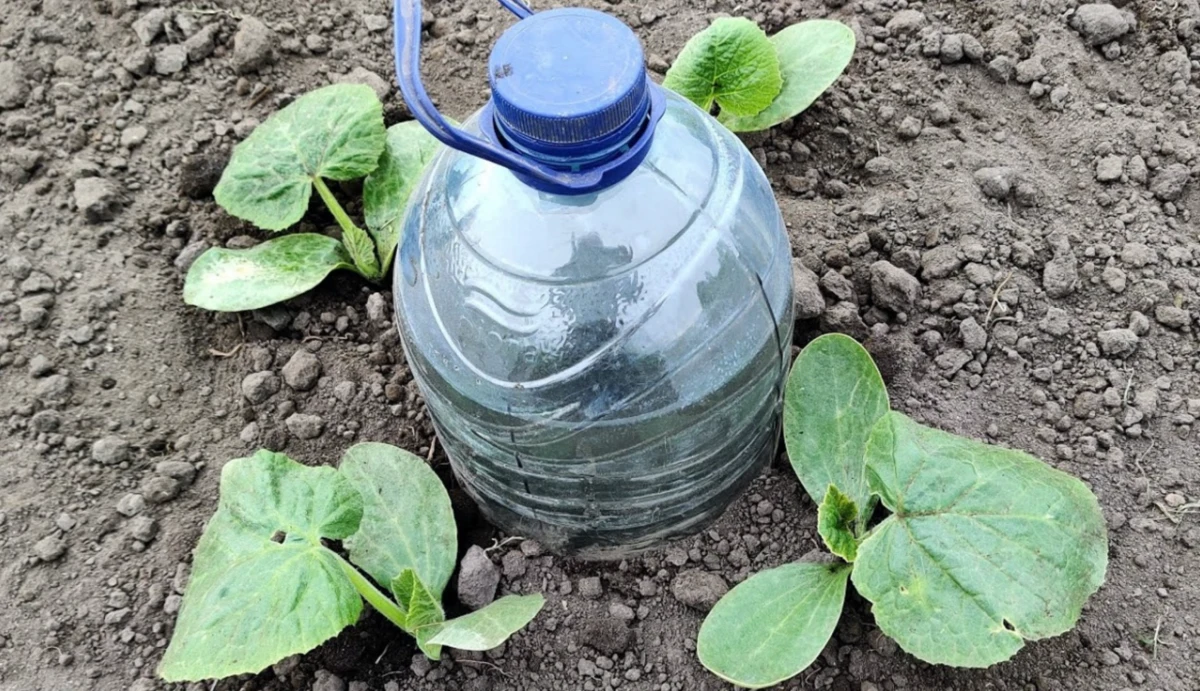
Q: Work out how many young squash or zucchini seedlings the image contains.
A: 4